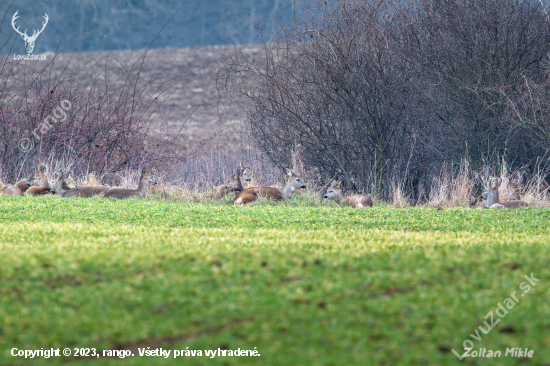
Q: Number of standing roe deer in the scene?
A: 0